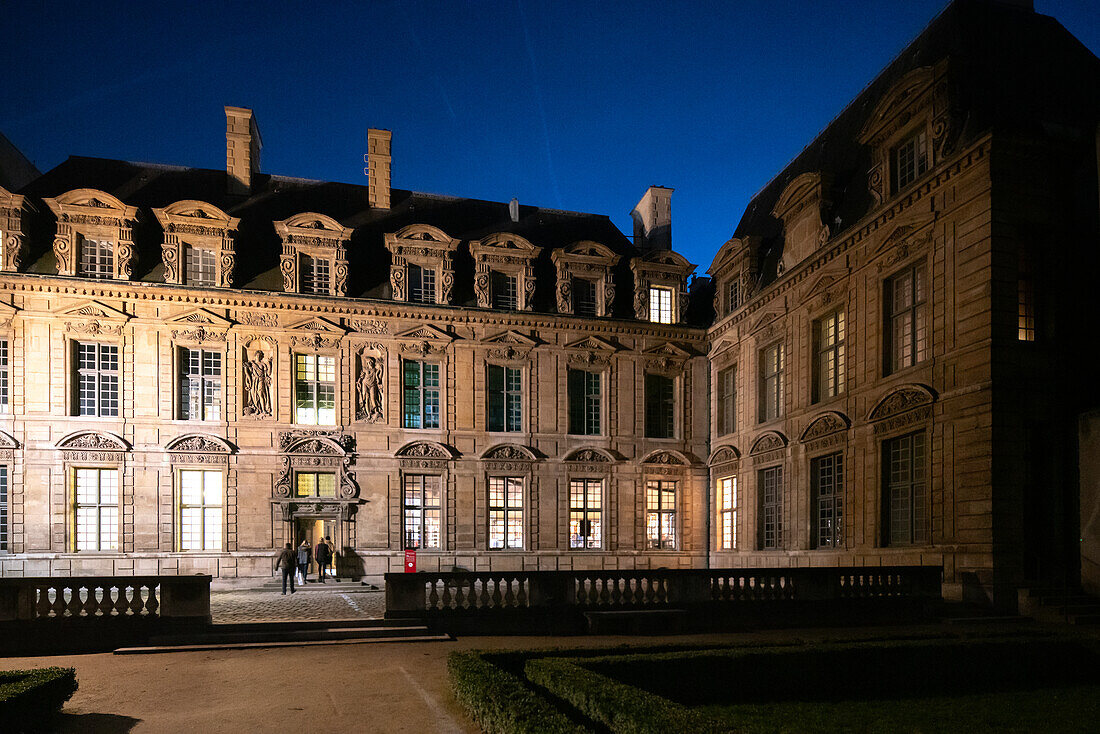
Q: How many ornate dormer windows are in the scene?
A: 11